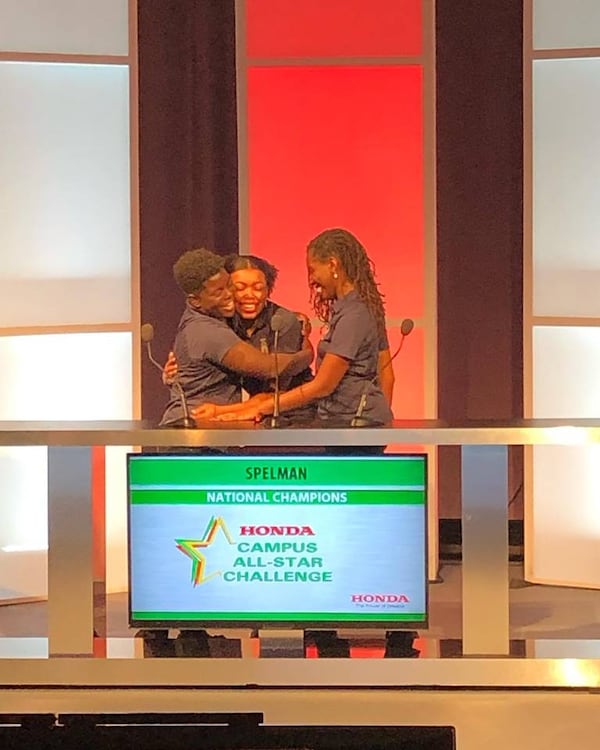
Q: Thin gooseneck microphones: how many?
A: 3